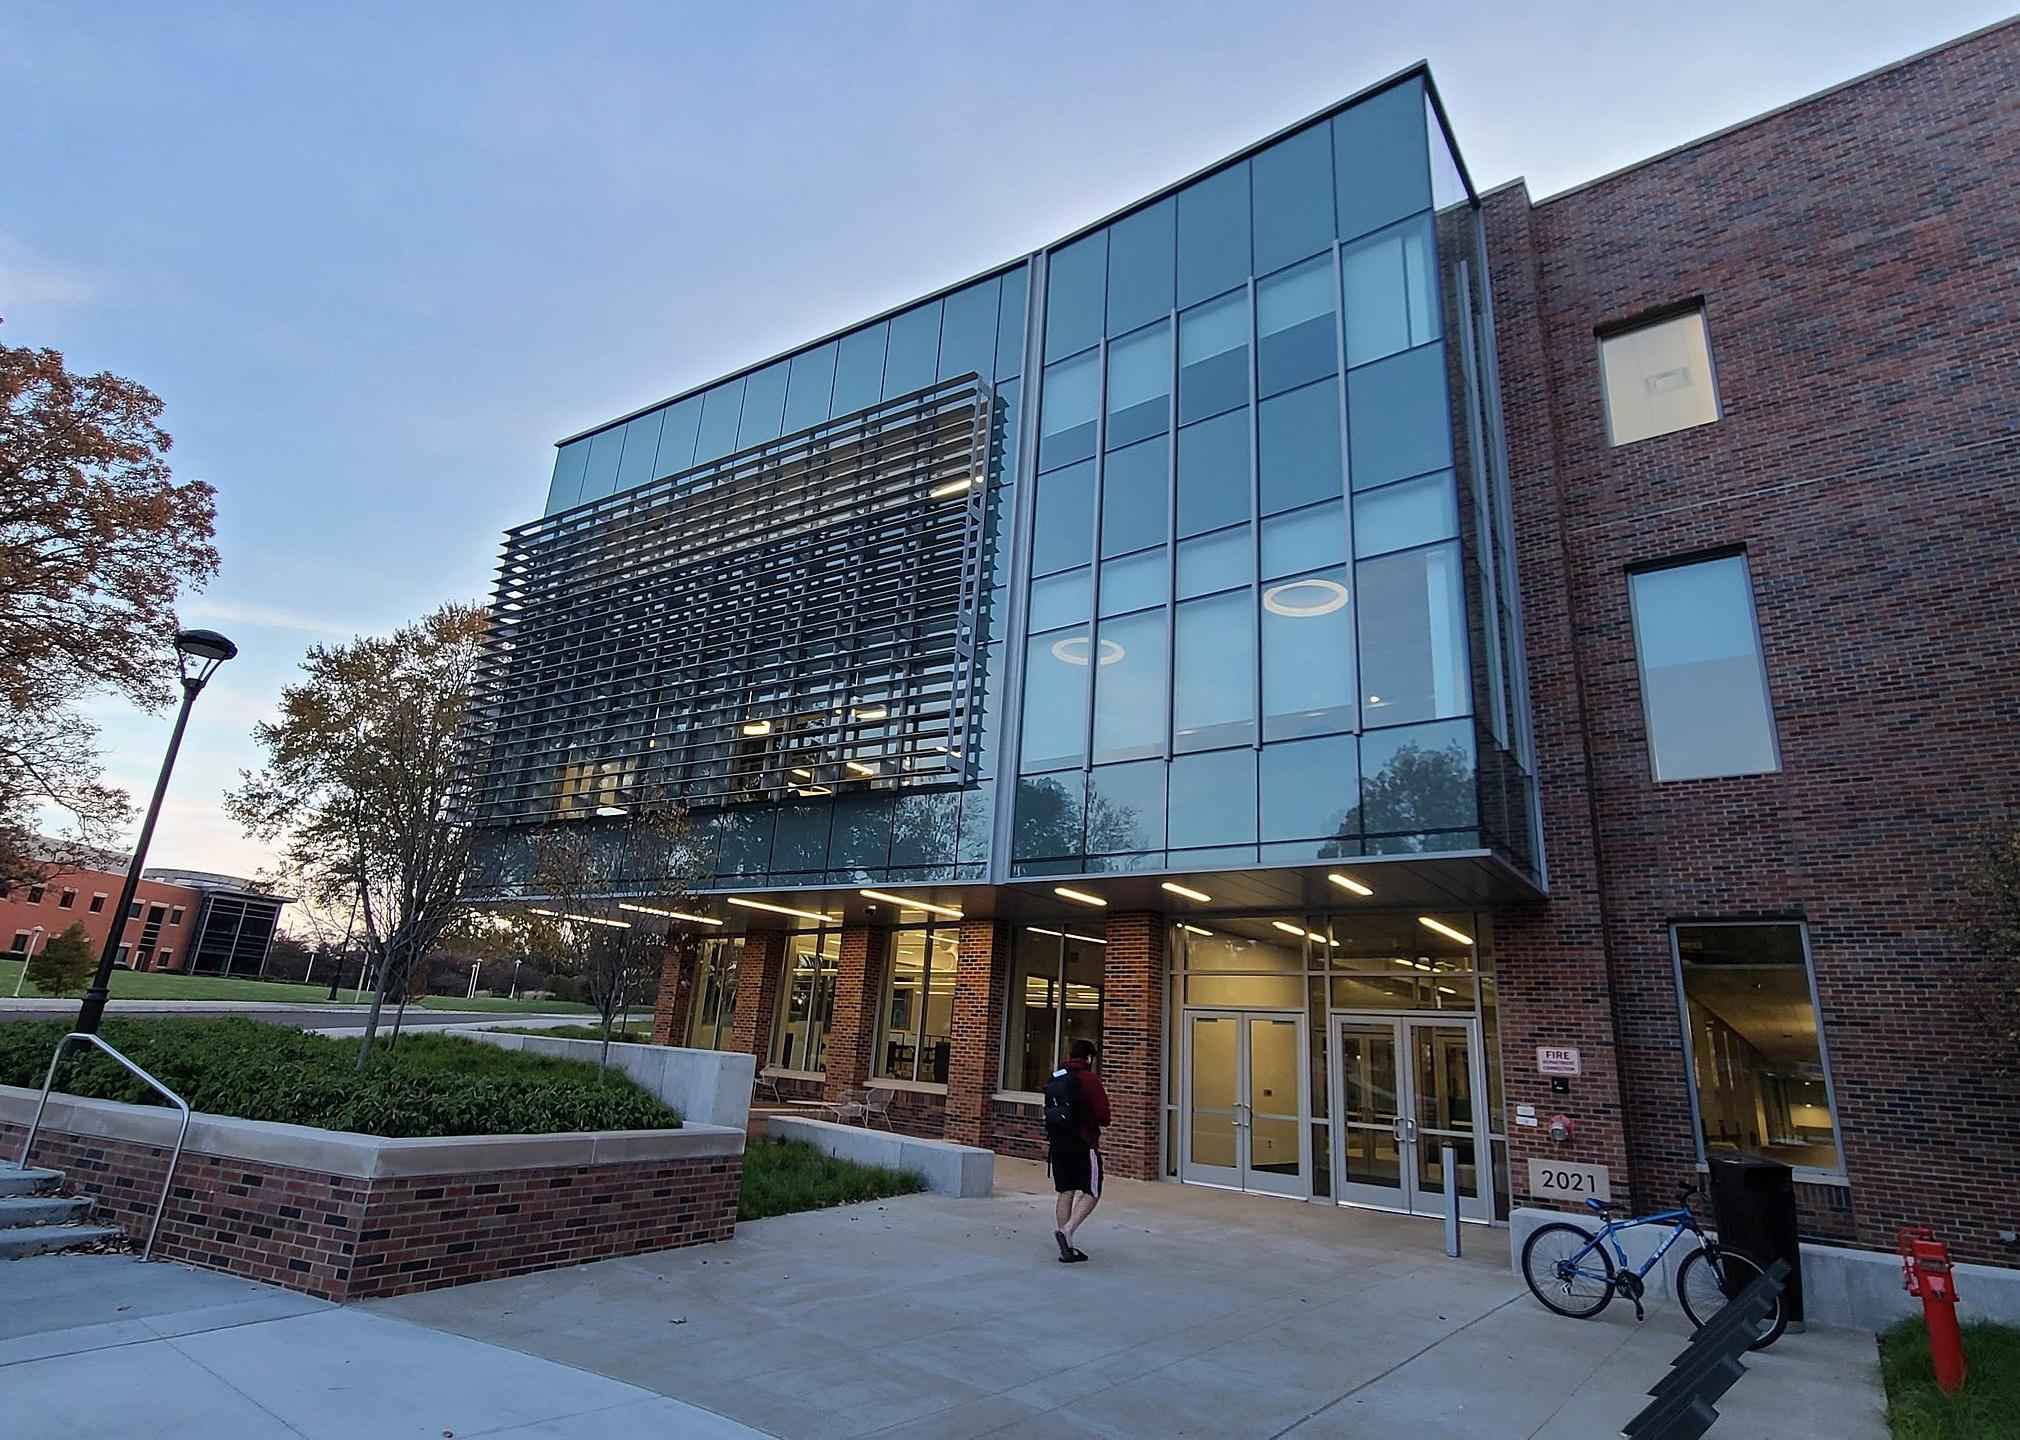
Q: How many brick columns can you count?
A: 5